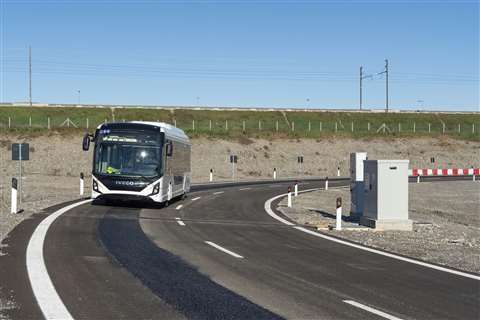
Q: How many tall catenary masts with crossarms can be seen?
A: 2